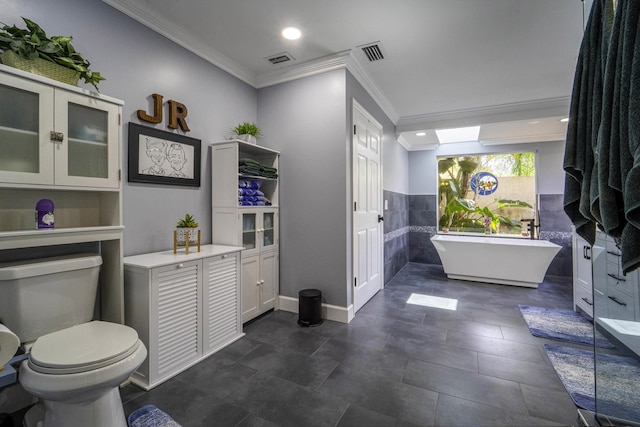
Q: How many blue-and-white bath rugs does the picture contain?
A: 3